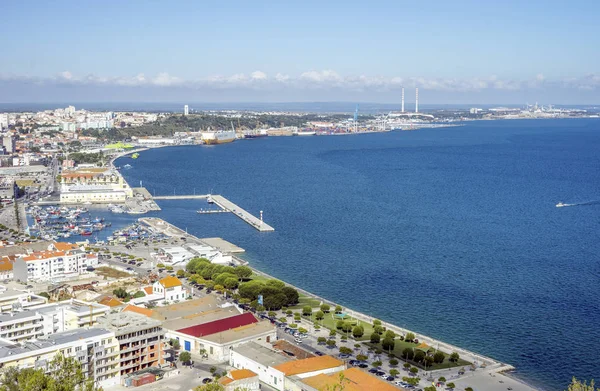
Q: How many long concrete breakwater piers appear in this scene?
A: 1